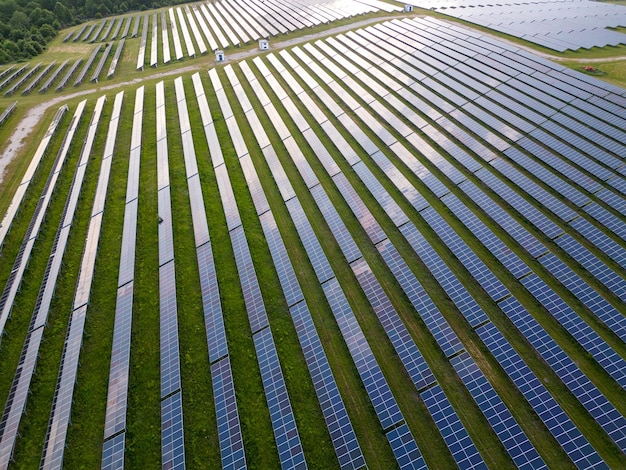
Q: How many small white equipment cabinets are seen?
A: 3